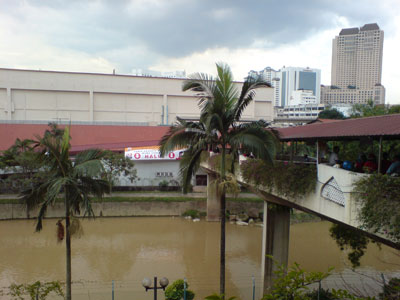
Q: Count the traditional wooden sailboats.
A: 0